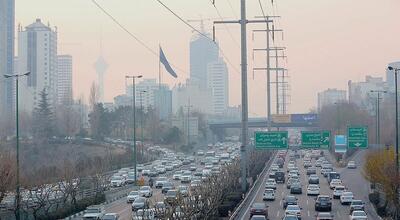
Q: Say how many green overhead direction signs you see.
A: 3